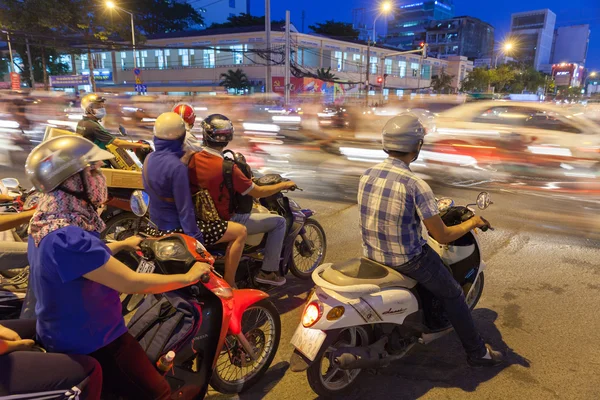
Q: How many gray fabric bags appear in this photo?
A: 1